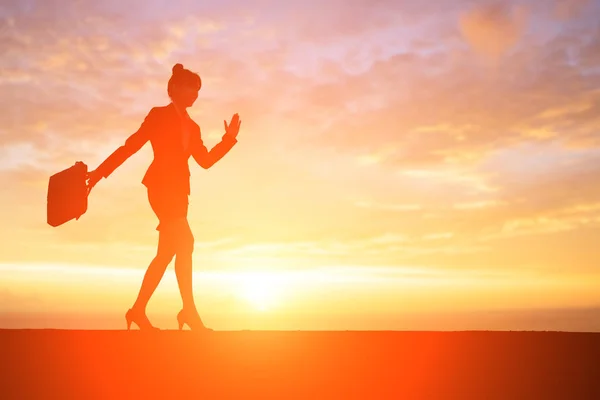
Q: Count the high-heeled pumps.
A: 2